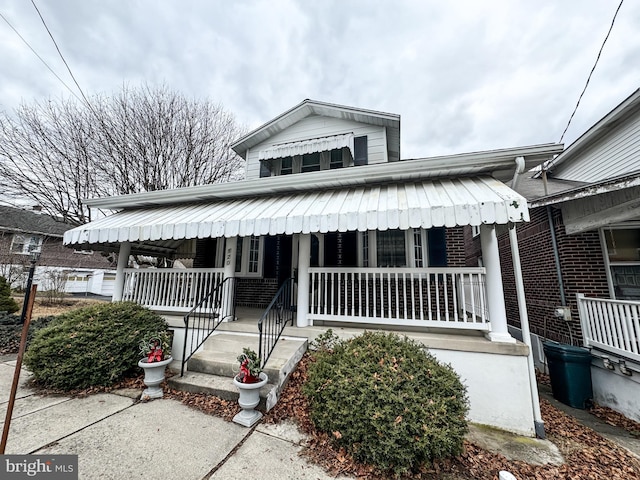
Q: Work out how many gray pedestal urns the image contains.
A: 2